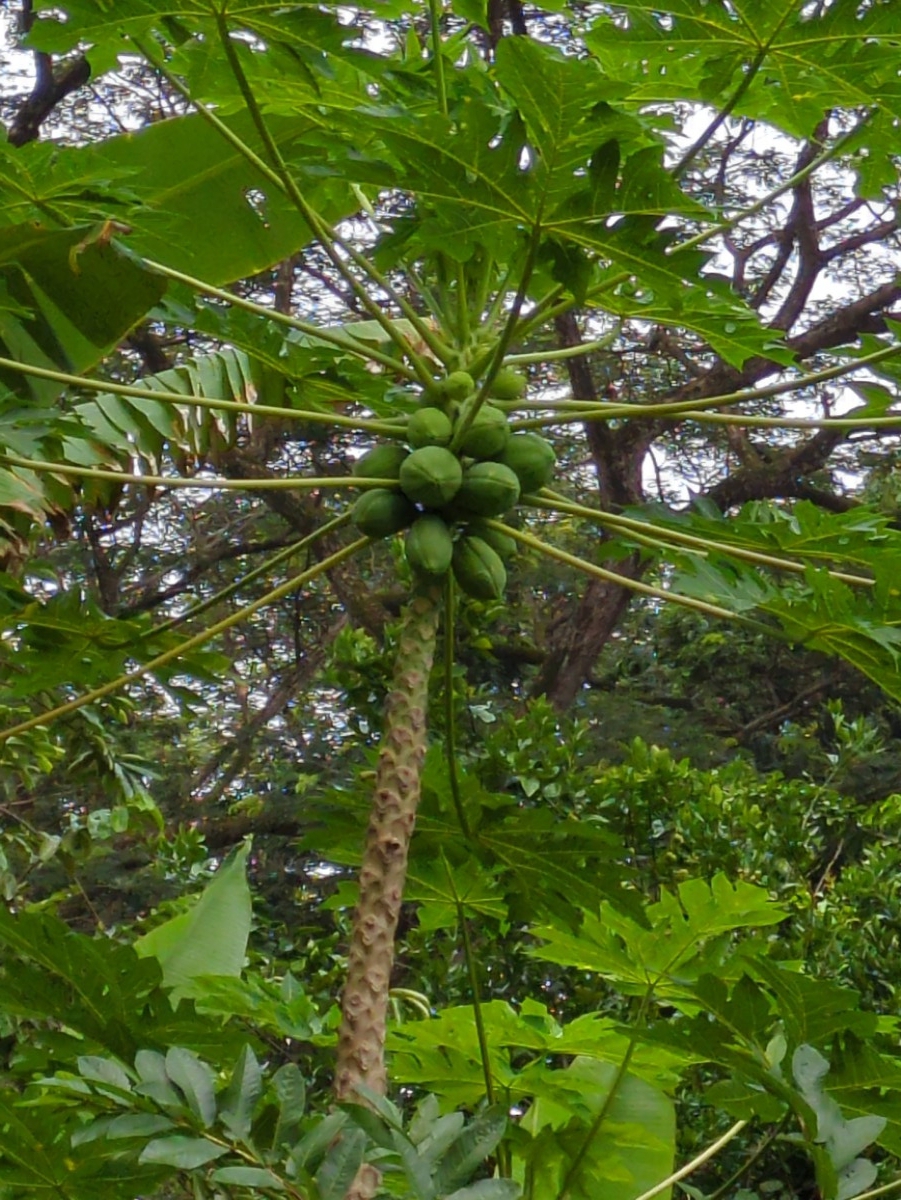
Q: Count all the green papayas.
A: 12